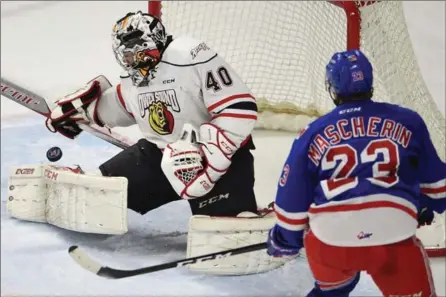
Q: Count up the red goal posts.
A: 2